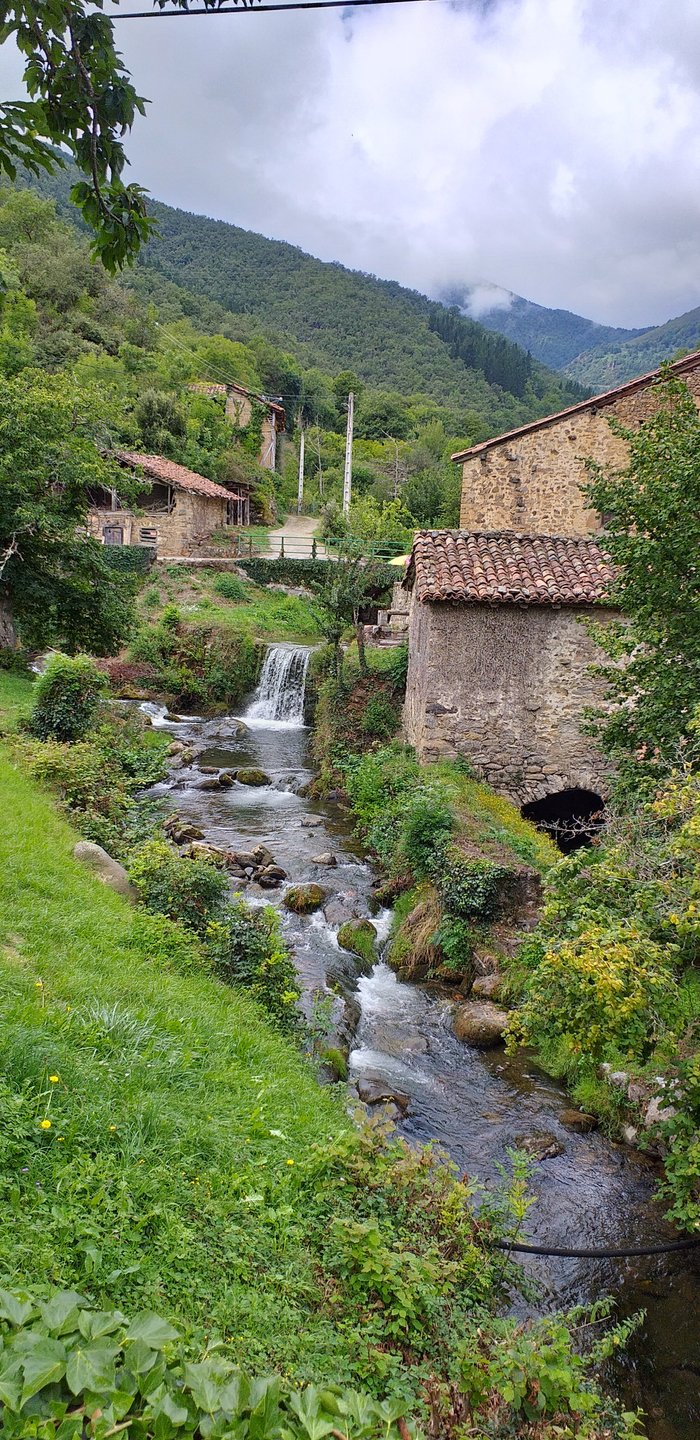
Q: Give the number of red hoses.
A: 0